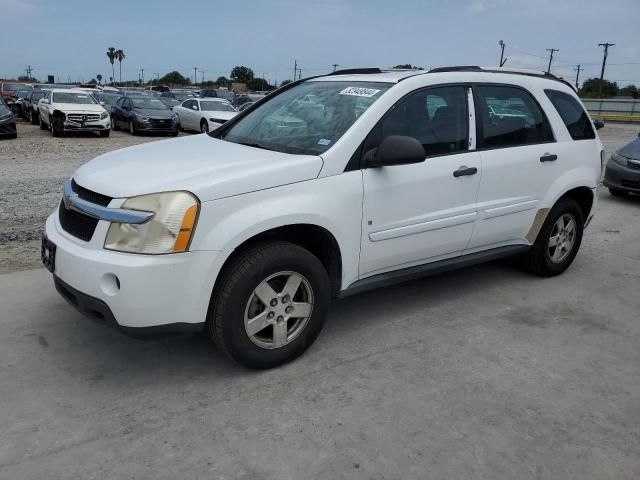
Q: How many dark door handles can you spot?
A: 2